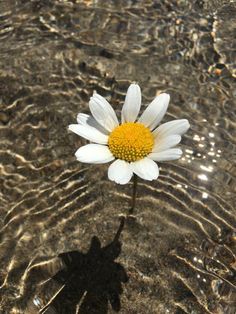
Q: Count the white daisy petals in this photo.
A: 11